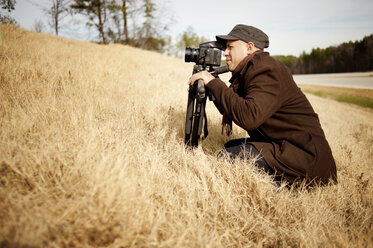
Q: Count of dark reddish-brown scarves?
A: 1